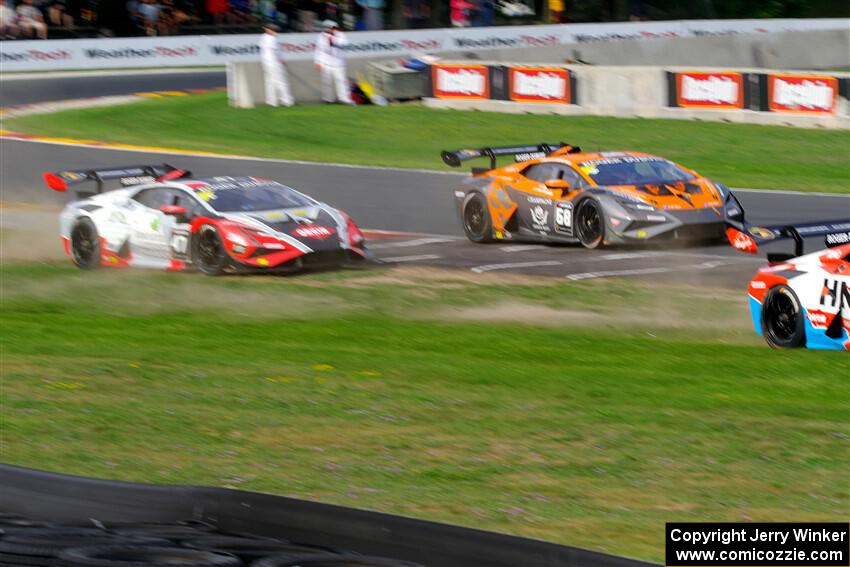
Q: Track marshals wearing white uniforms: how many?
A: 2